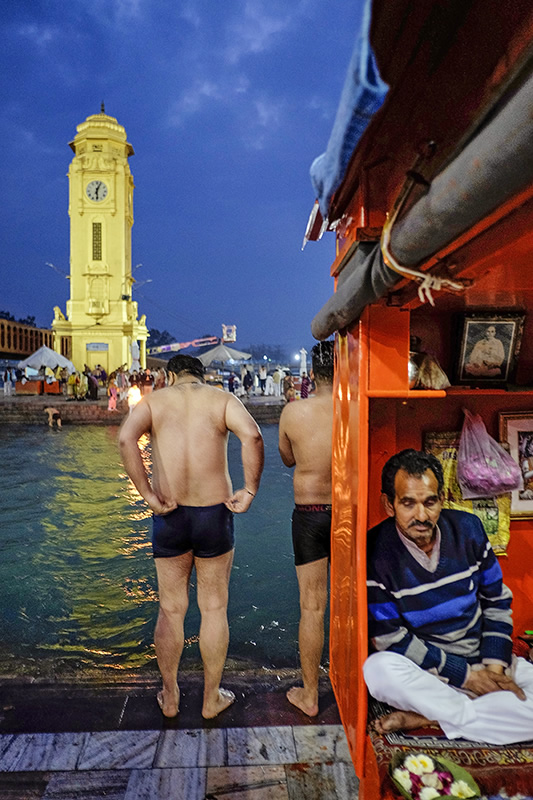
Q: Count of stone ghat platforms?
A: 2